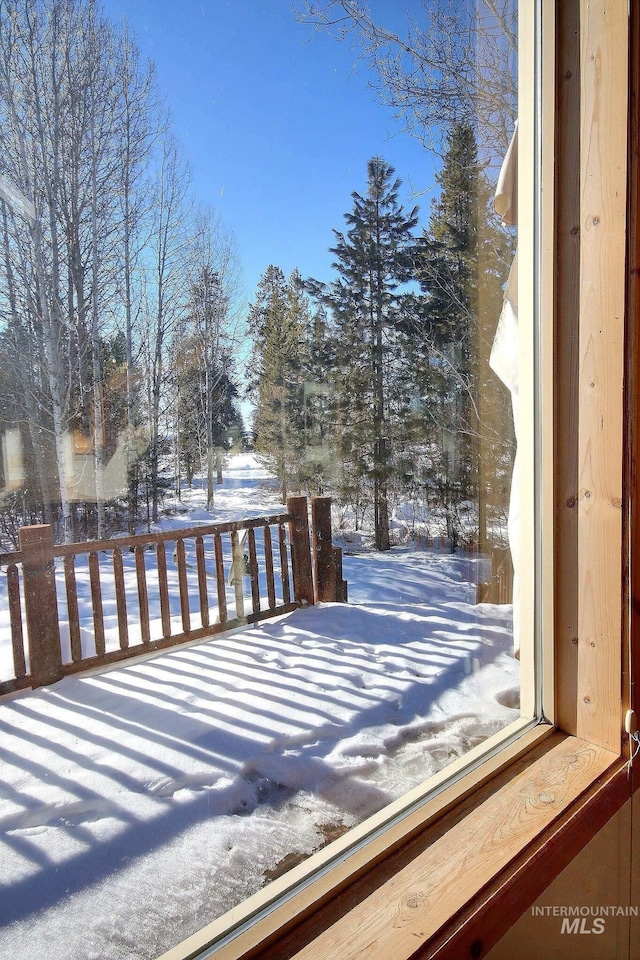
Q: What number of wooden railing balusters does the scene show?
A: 13